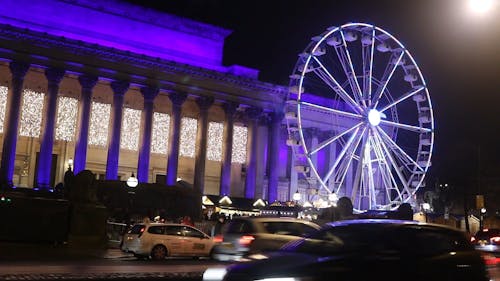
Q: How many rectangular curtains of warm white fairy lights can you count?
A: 9